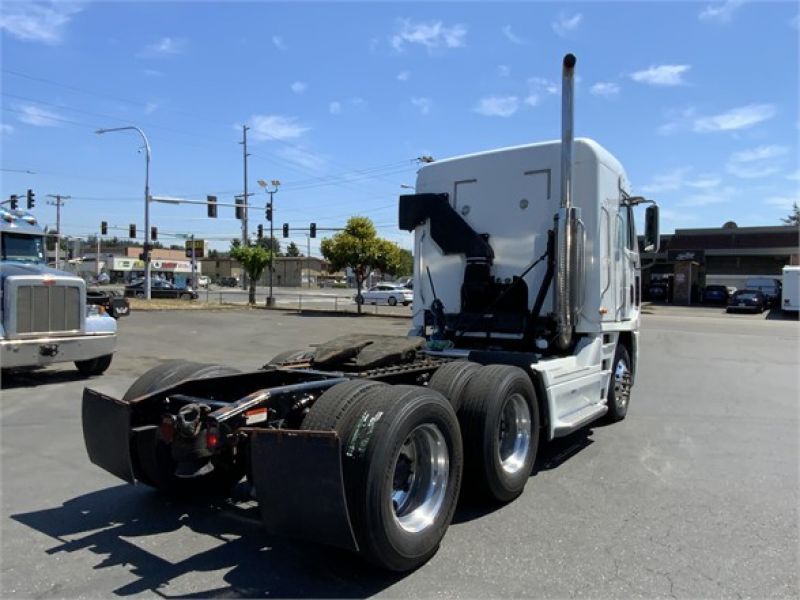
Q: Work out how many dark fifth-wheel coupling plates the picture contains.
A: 1